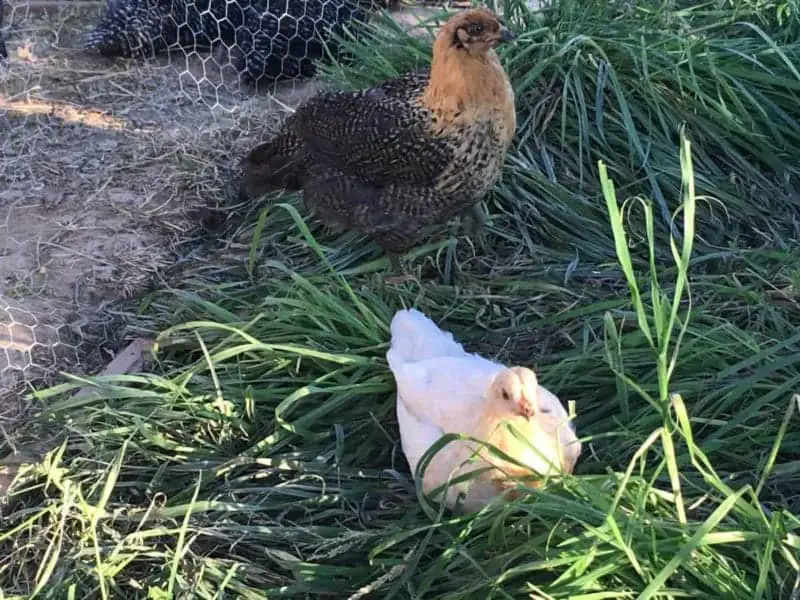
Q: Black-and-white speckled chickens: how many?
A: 2